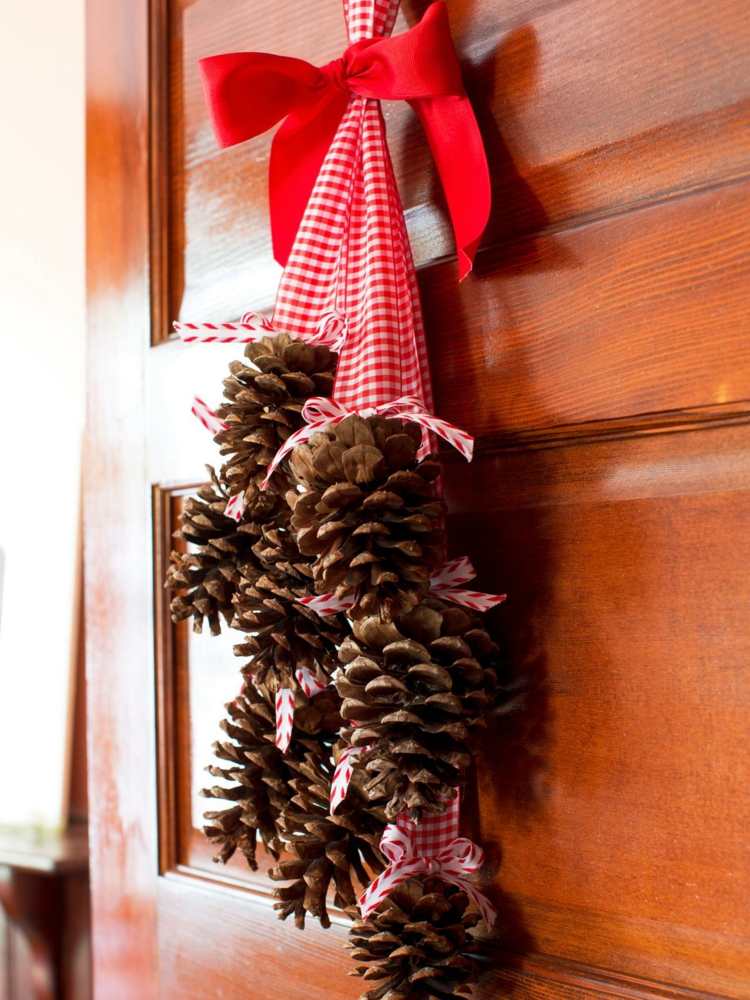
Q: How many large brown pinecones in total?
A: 8